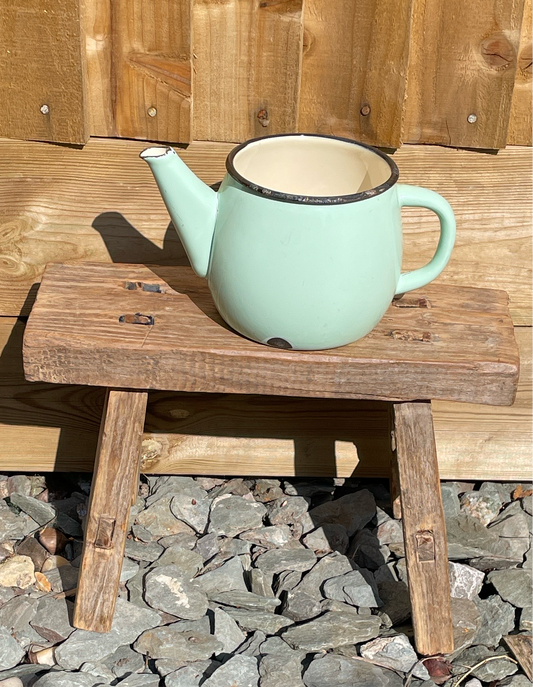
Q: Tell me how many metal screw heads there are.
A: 5